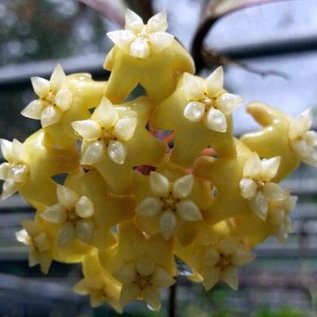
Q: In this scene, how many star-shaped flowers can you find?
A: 14